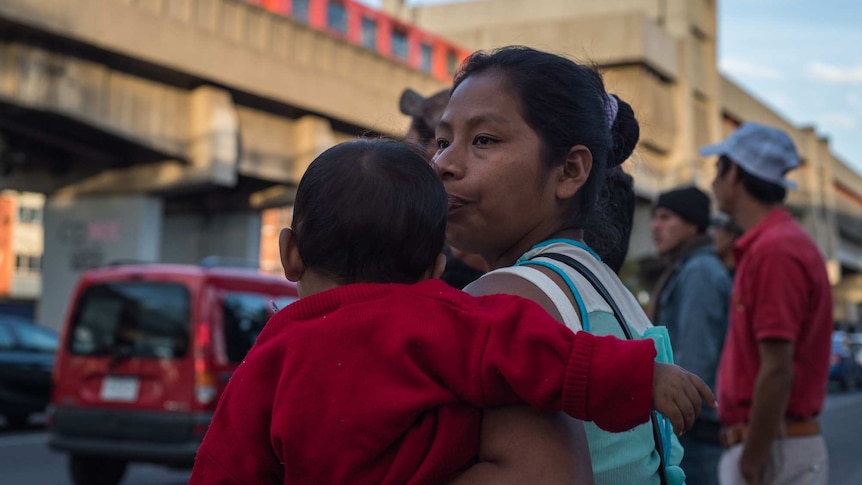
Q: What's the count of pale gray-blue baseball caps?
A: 1